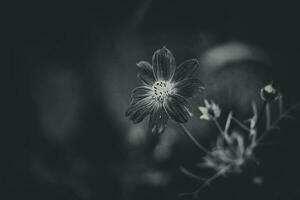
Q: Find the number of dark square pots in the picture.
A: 0